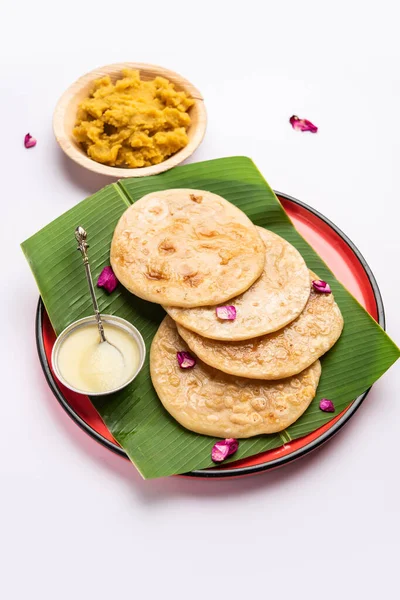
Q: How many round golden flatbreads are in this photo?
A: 4